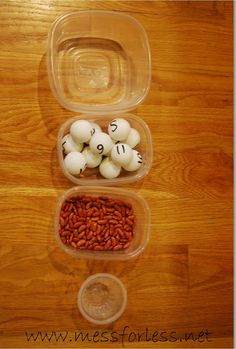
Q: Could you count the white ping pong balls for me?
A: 11